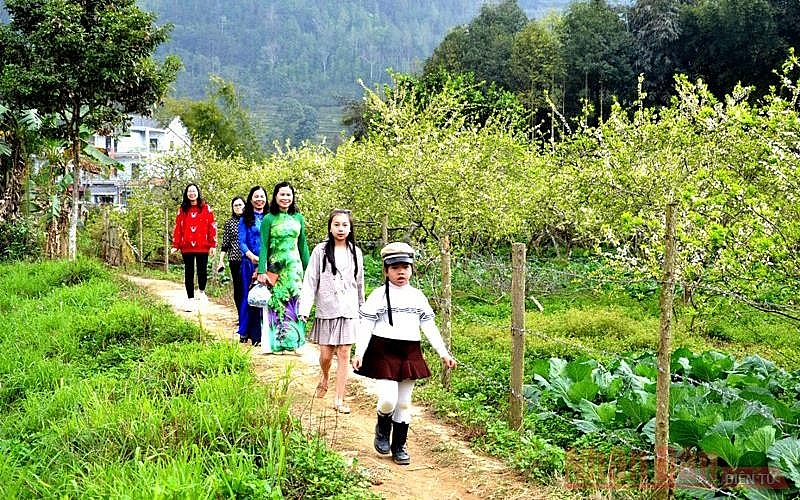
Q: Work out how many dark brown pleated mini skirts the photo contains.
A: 1